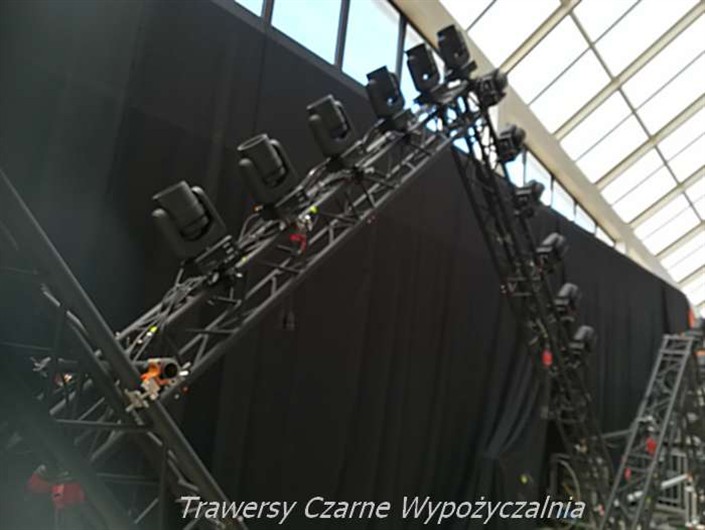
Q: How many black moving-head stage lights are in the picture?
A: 12